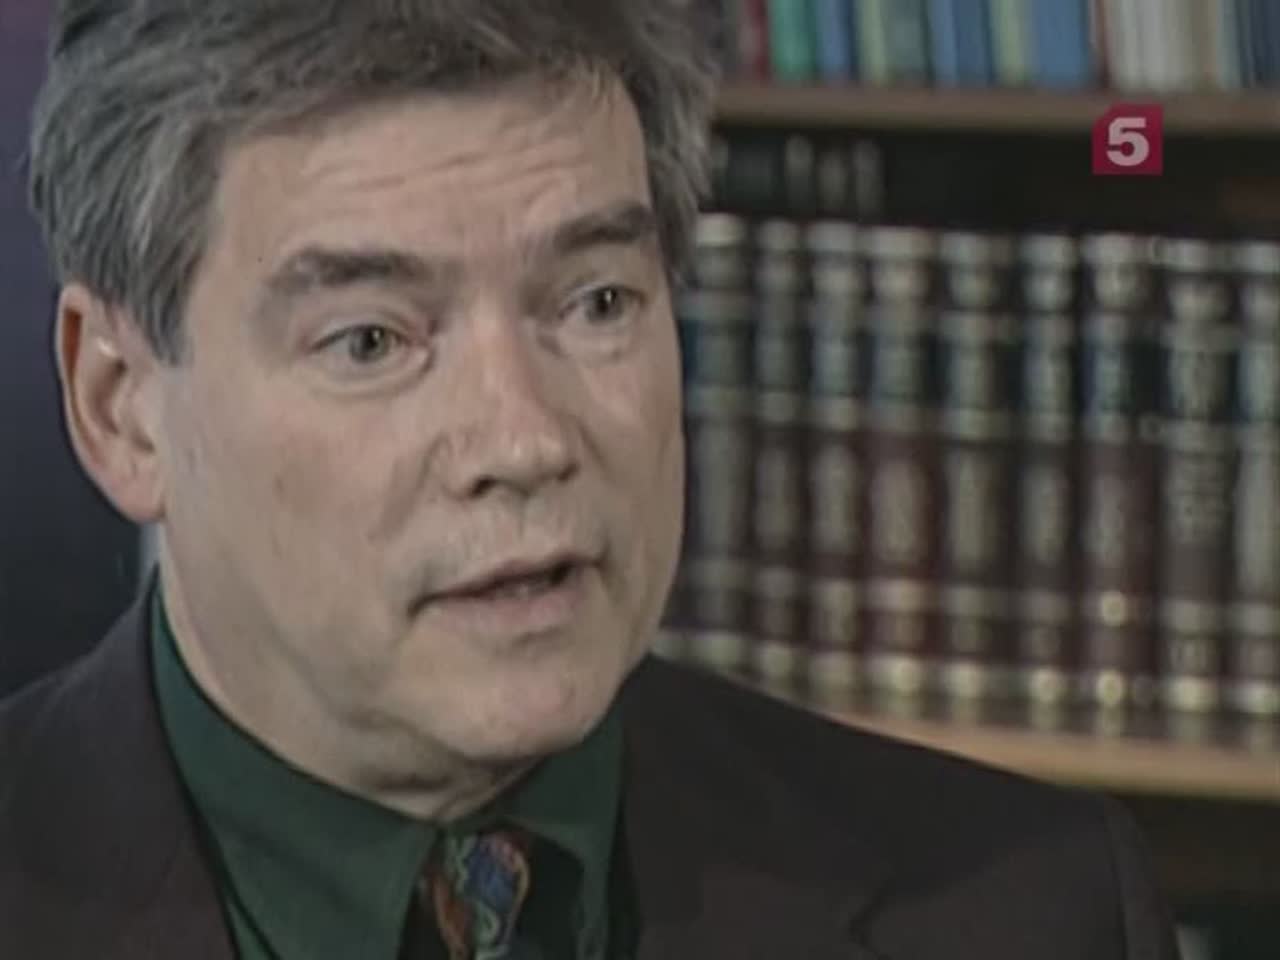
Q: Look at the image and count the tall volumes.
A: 9